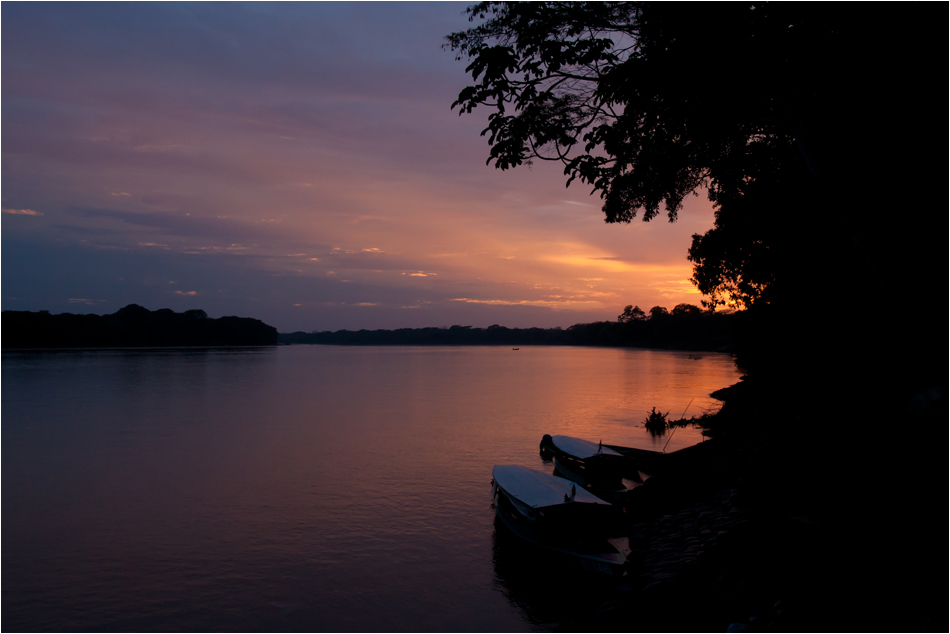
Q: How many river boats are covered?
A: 2